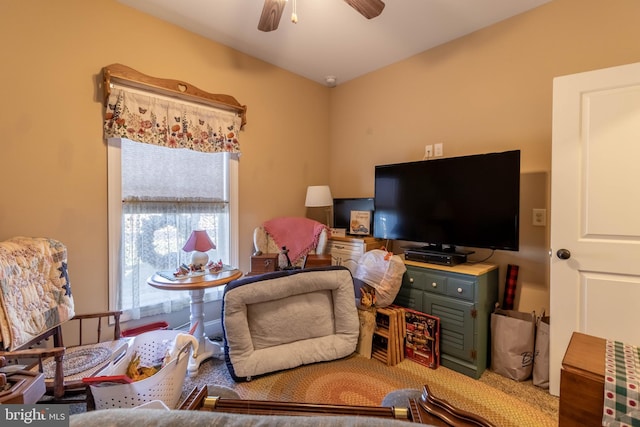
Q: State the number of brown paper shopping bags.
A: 2